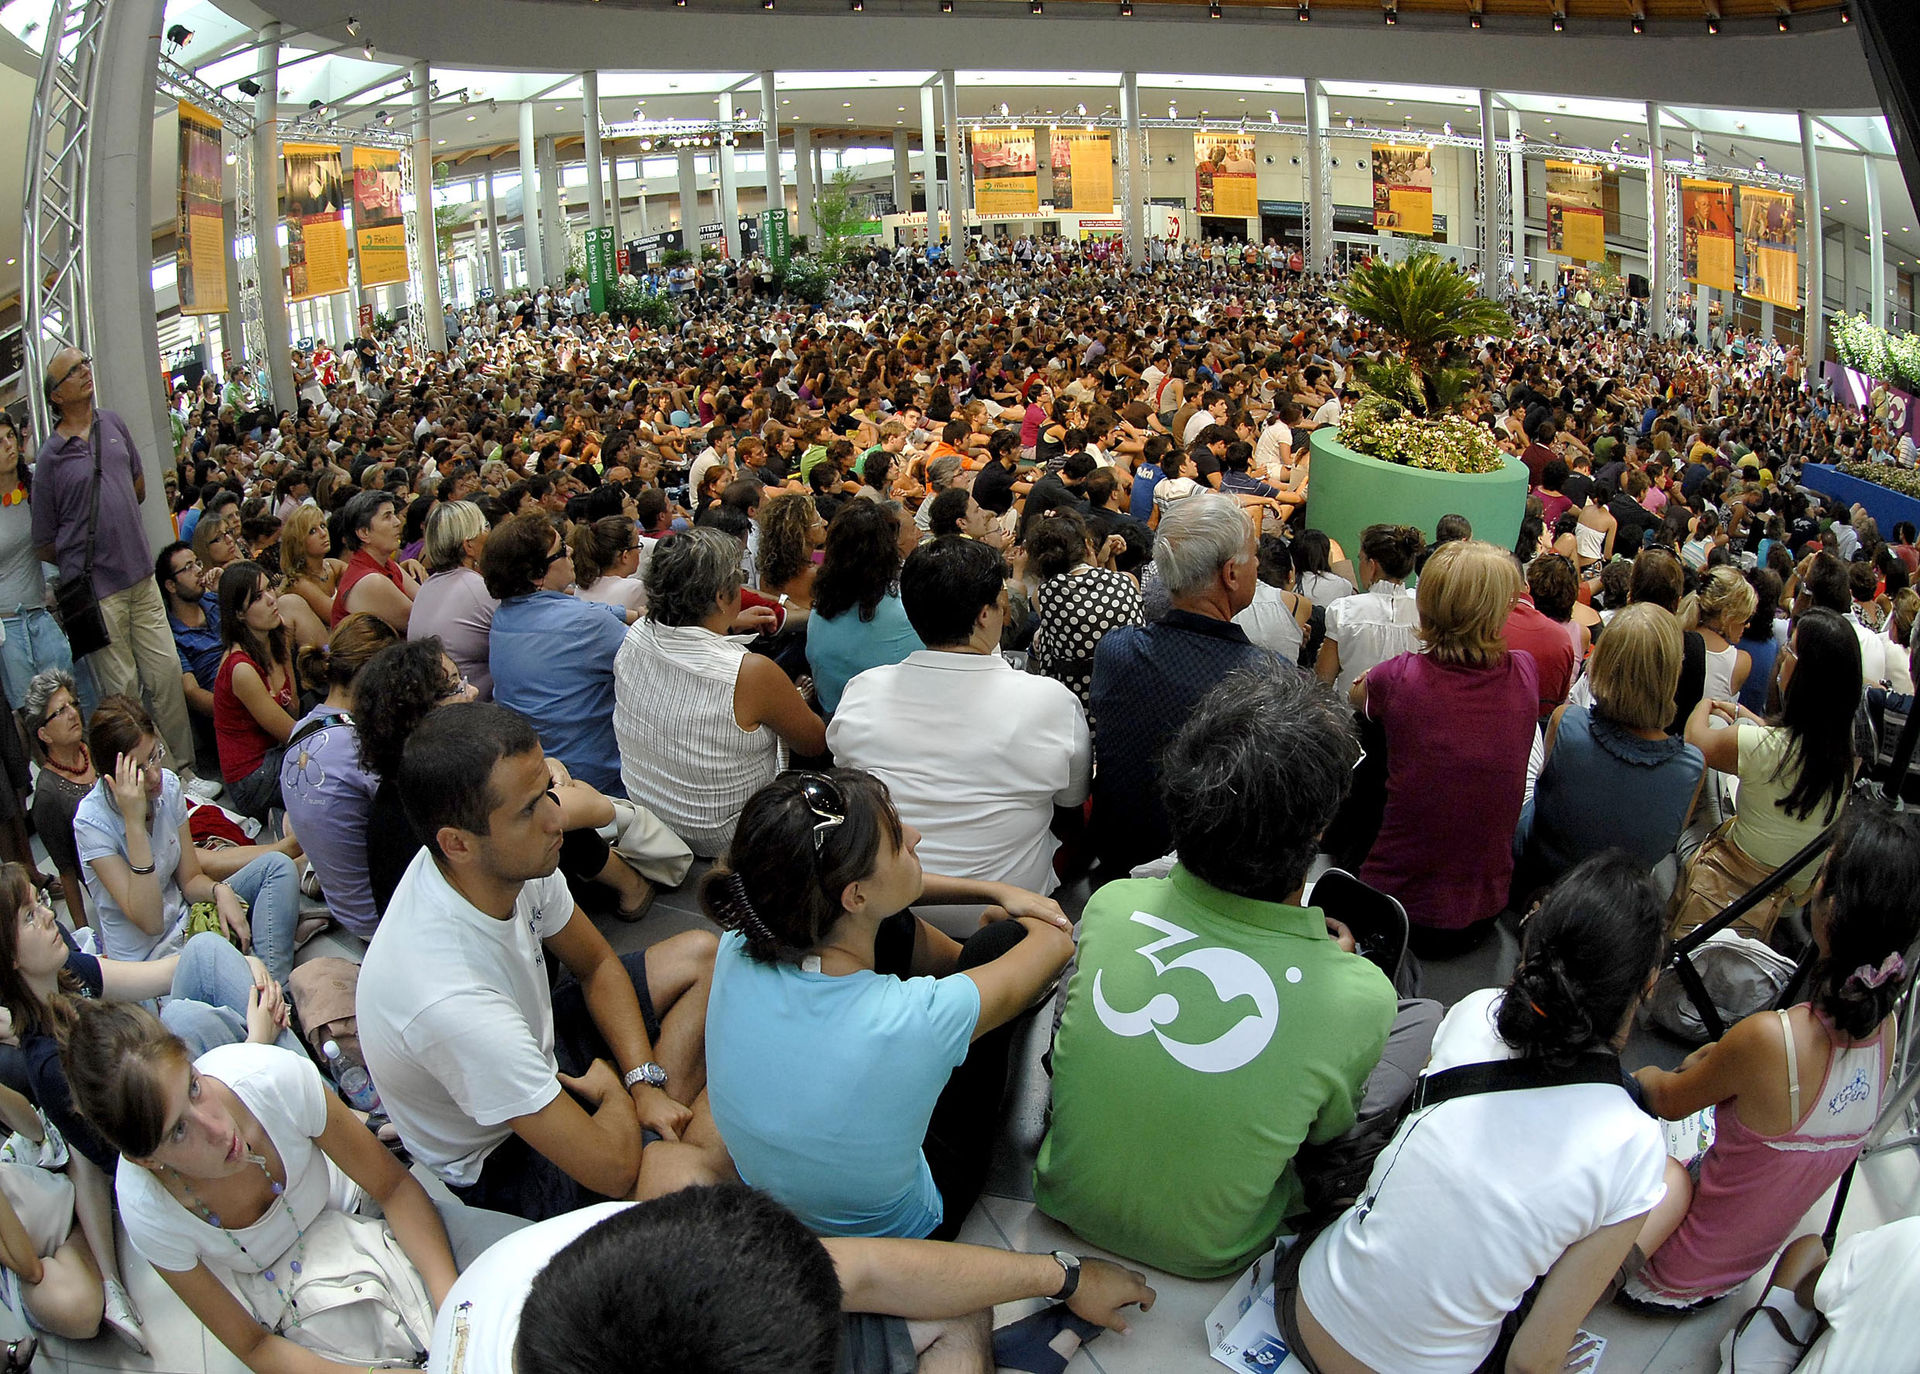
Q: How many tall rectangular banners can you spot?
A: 10